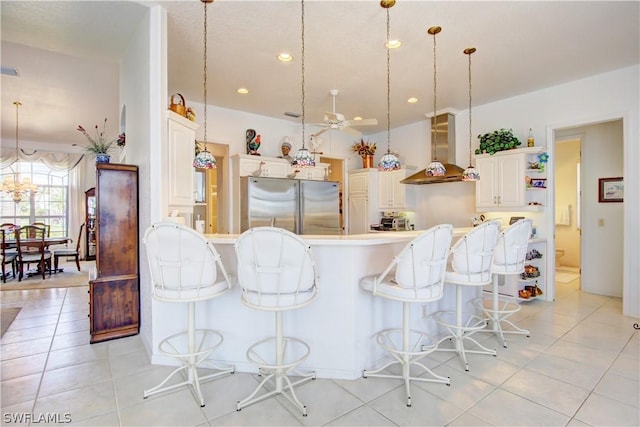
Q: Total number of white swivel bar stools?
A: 5